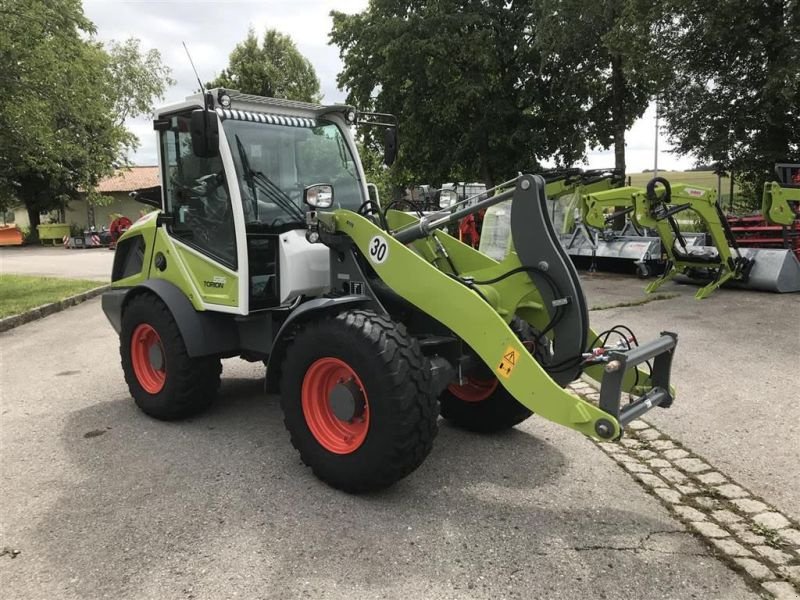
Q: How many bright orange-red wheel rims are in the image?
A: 3